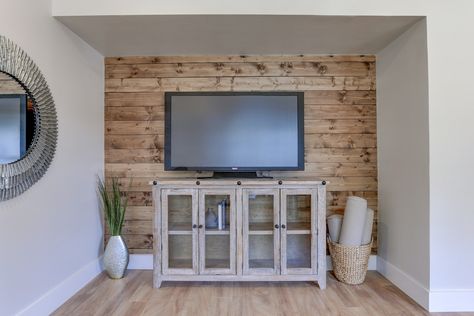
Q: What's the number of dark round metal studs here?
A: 5